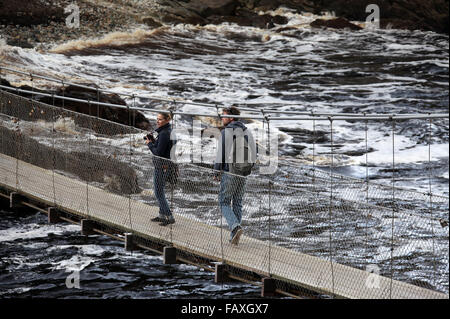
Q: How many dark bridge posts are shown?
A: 7